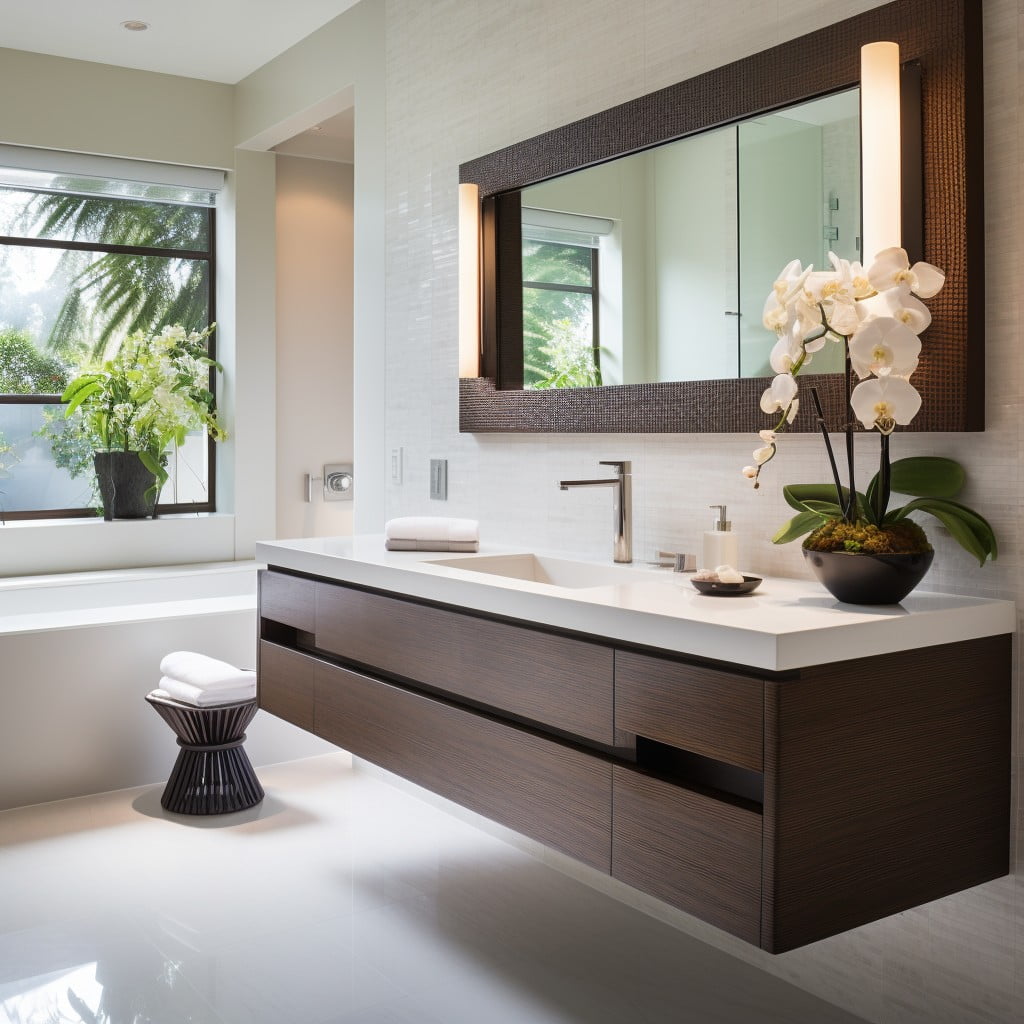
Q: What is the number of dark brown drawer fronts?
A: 6